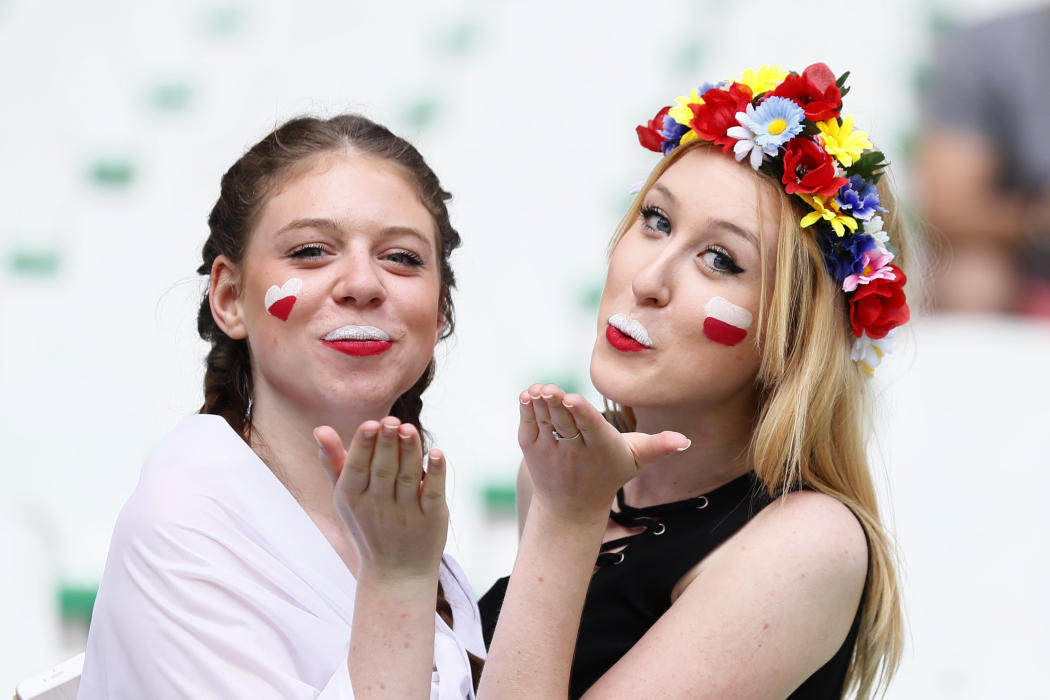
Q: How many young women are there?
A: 2